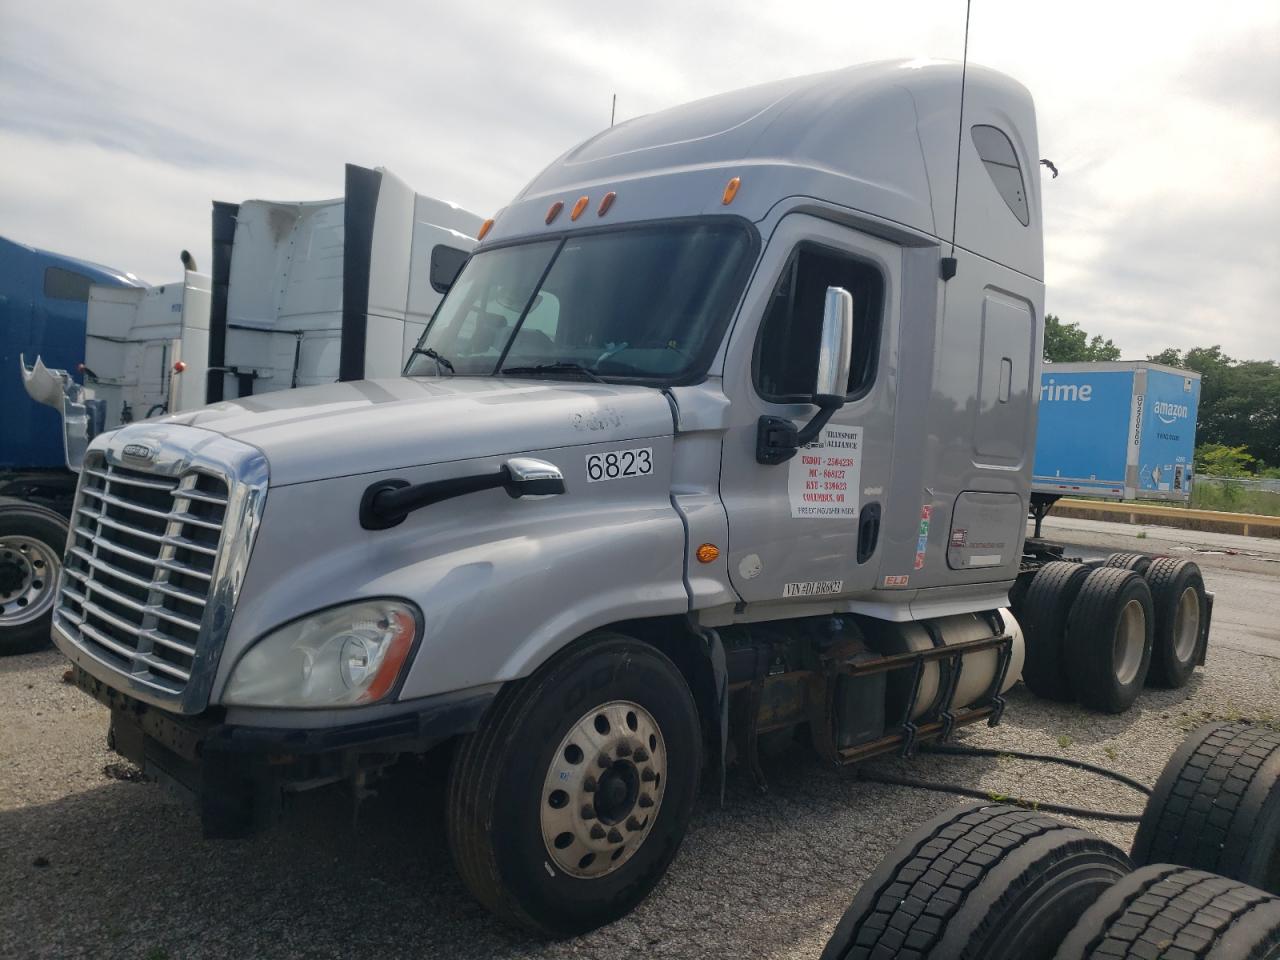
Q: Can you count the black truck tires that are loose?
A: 3